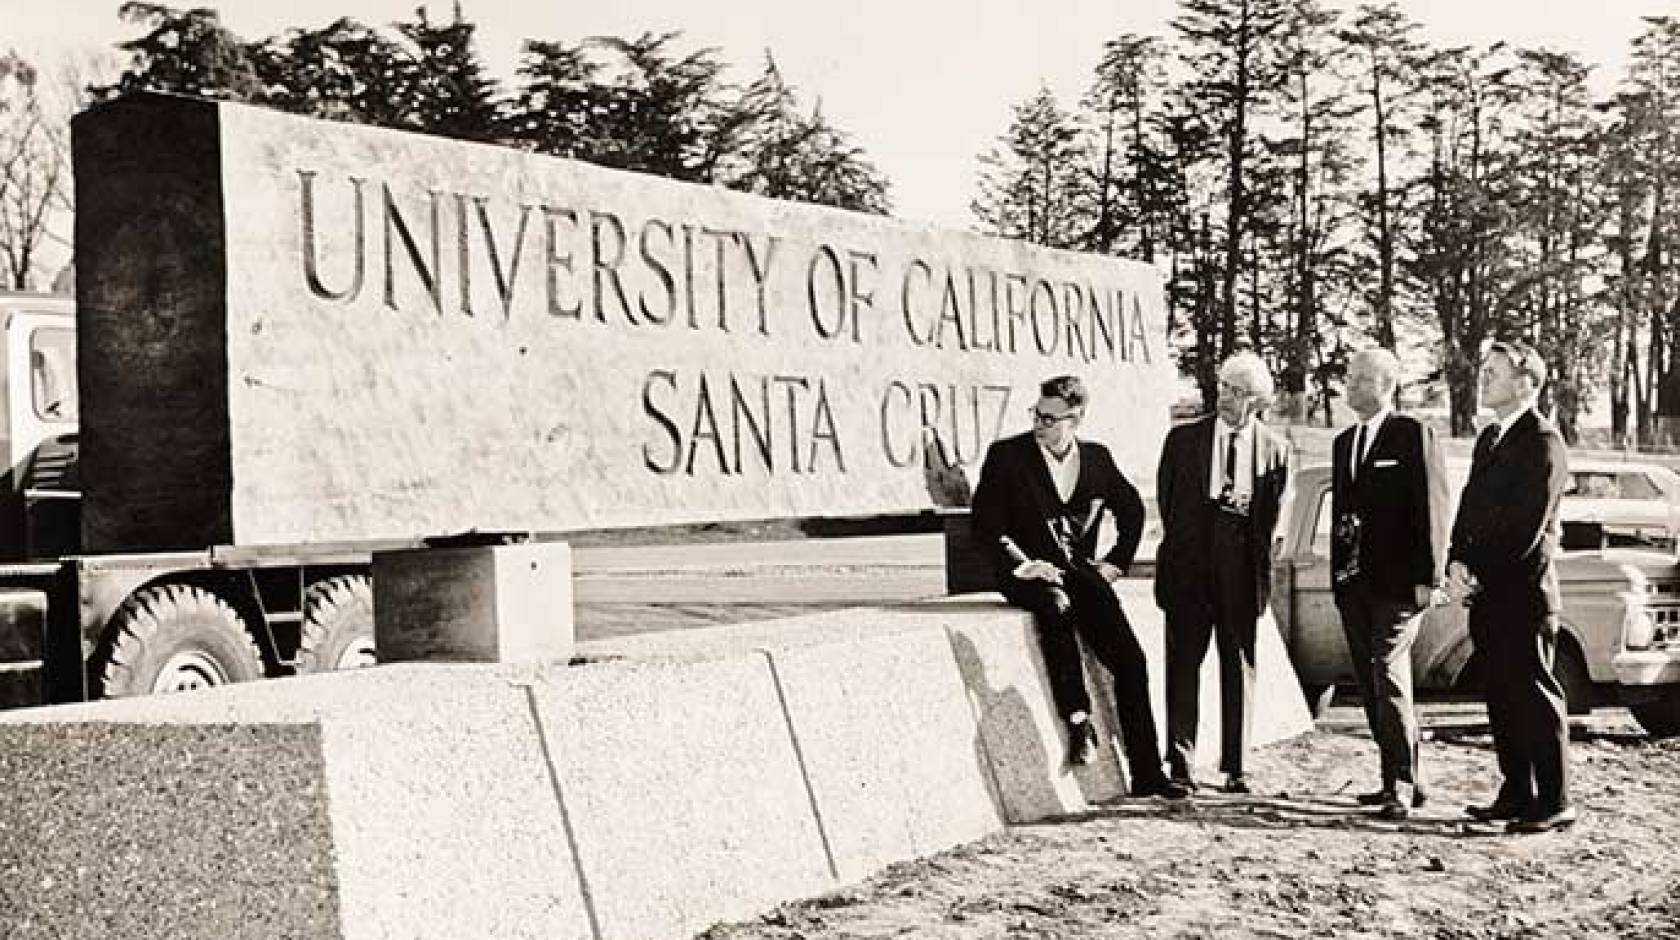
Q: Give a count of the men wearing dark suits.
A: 4